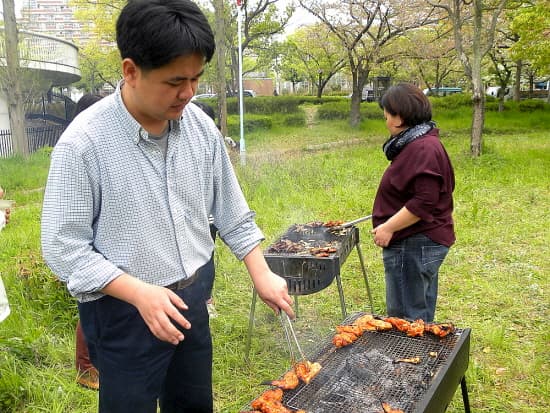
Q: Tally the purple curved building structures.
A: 0